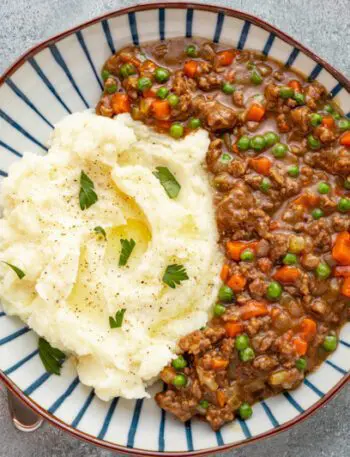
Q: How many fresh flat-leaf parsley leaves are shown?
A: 8